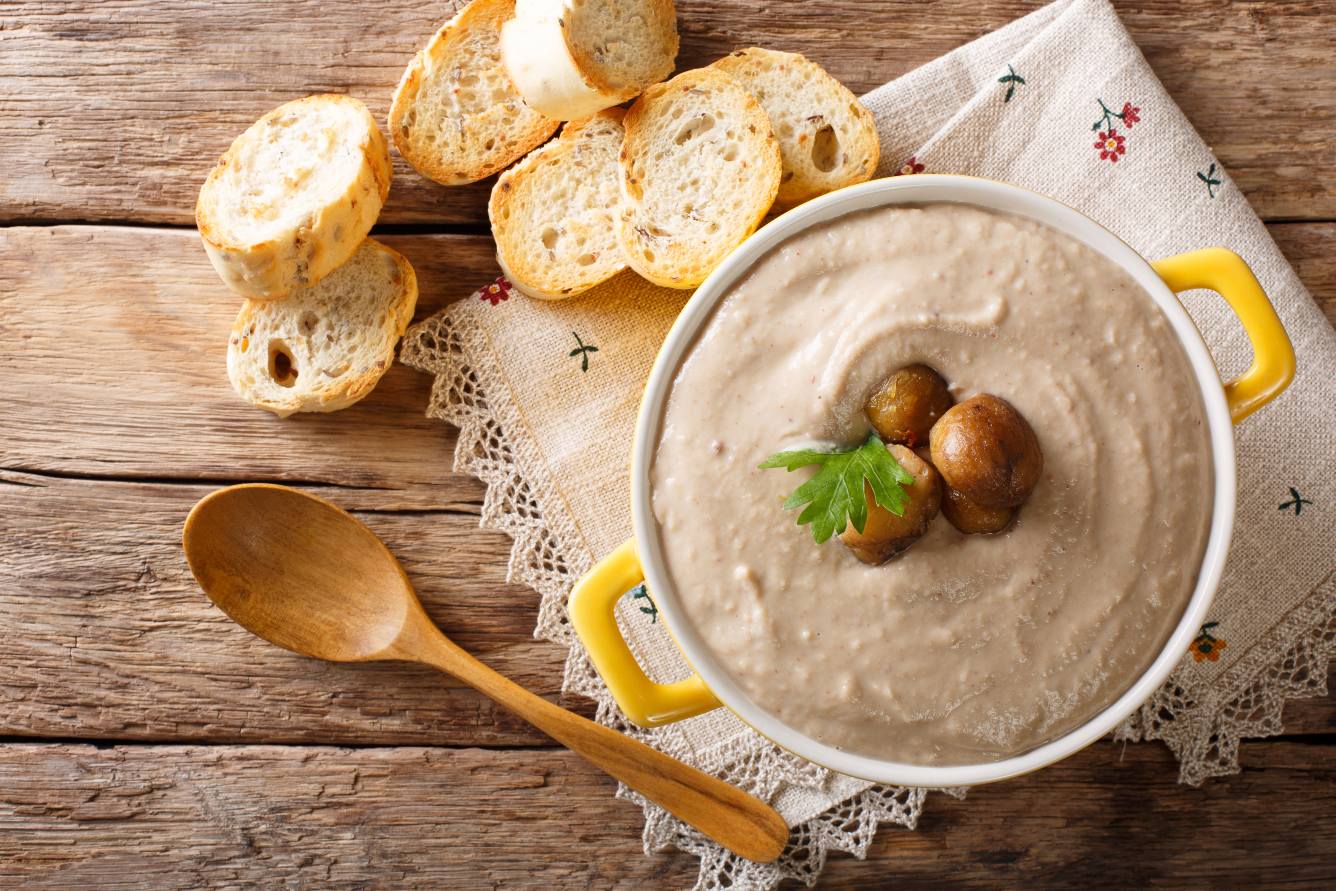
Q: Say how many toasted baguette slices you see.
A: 7